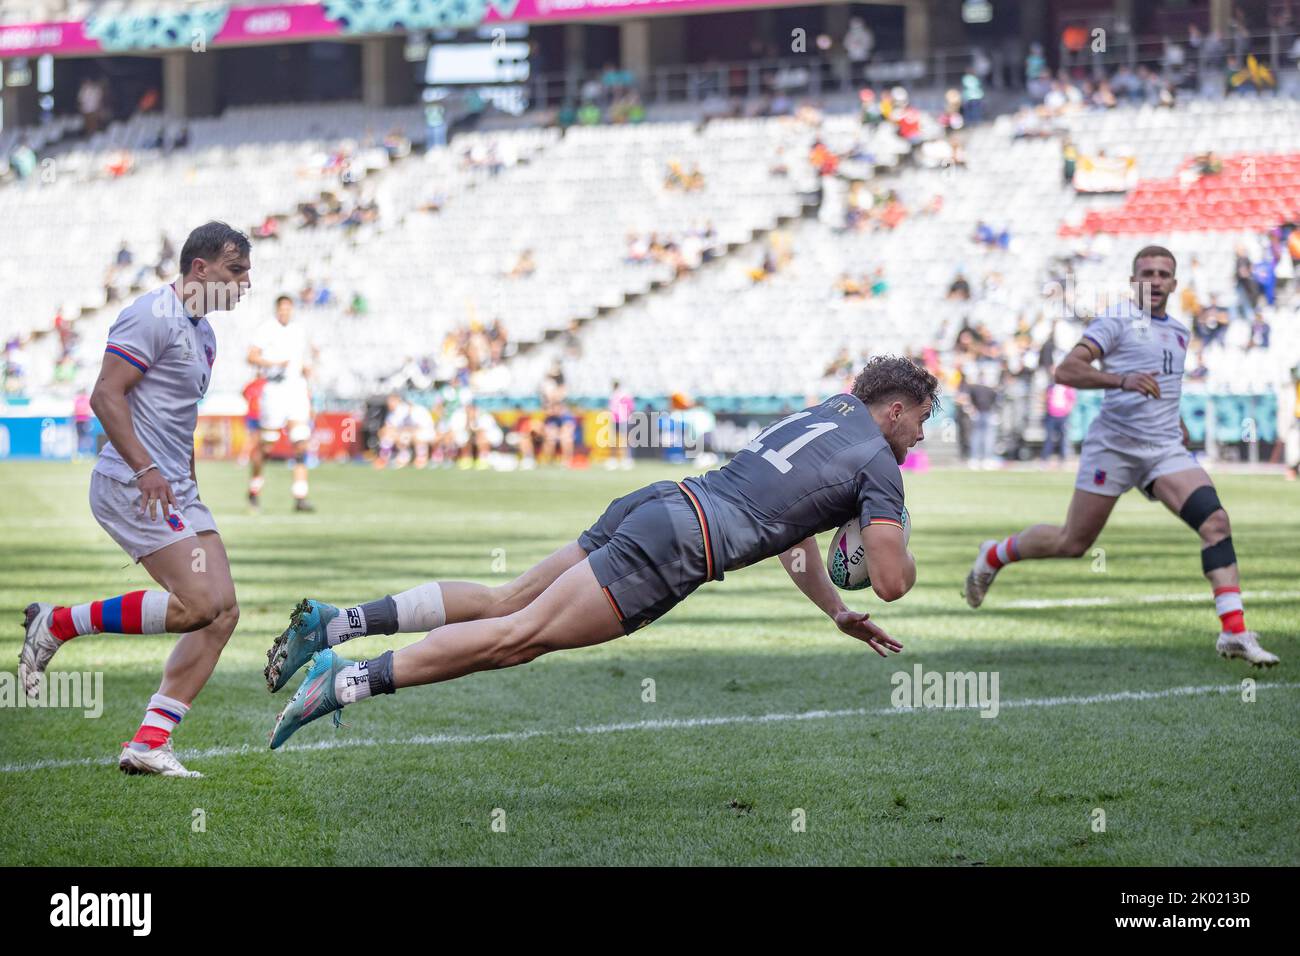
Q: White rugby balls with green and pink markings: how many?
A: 1